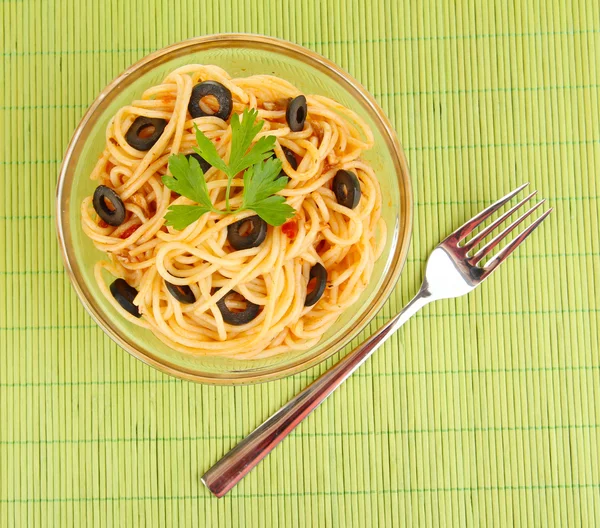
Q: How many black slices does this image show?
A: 12